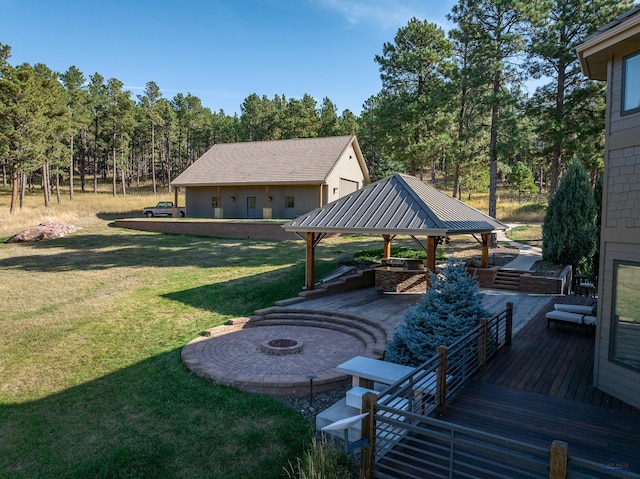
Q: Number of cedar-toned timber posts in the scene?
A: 13